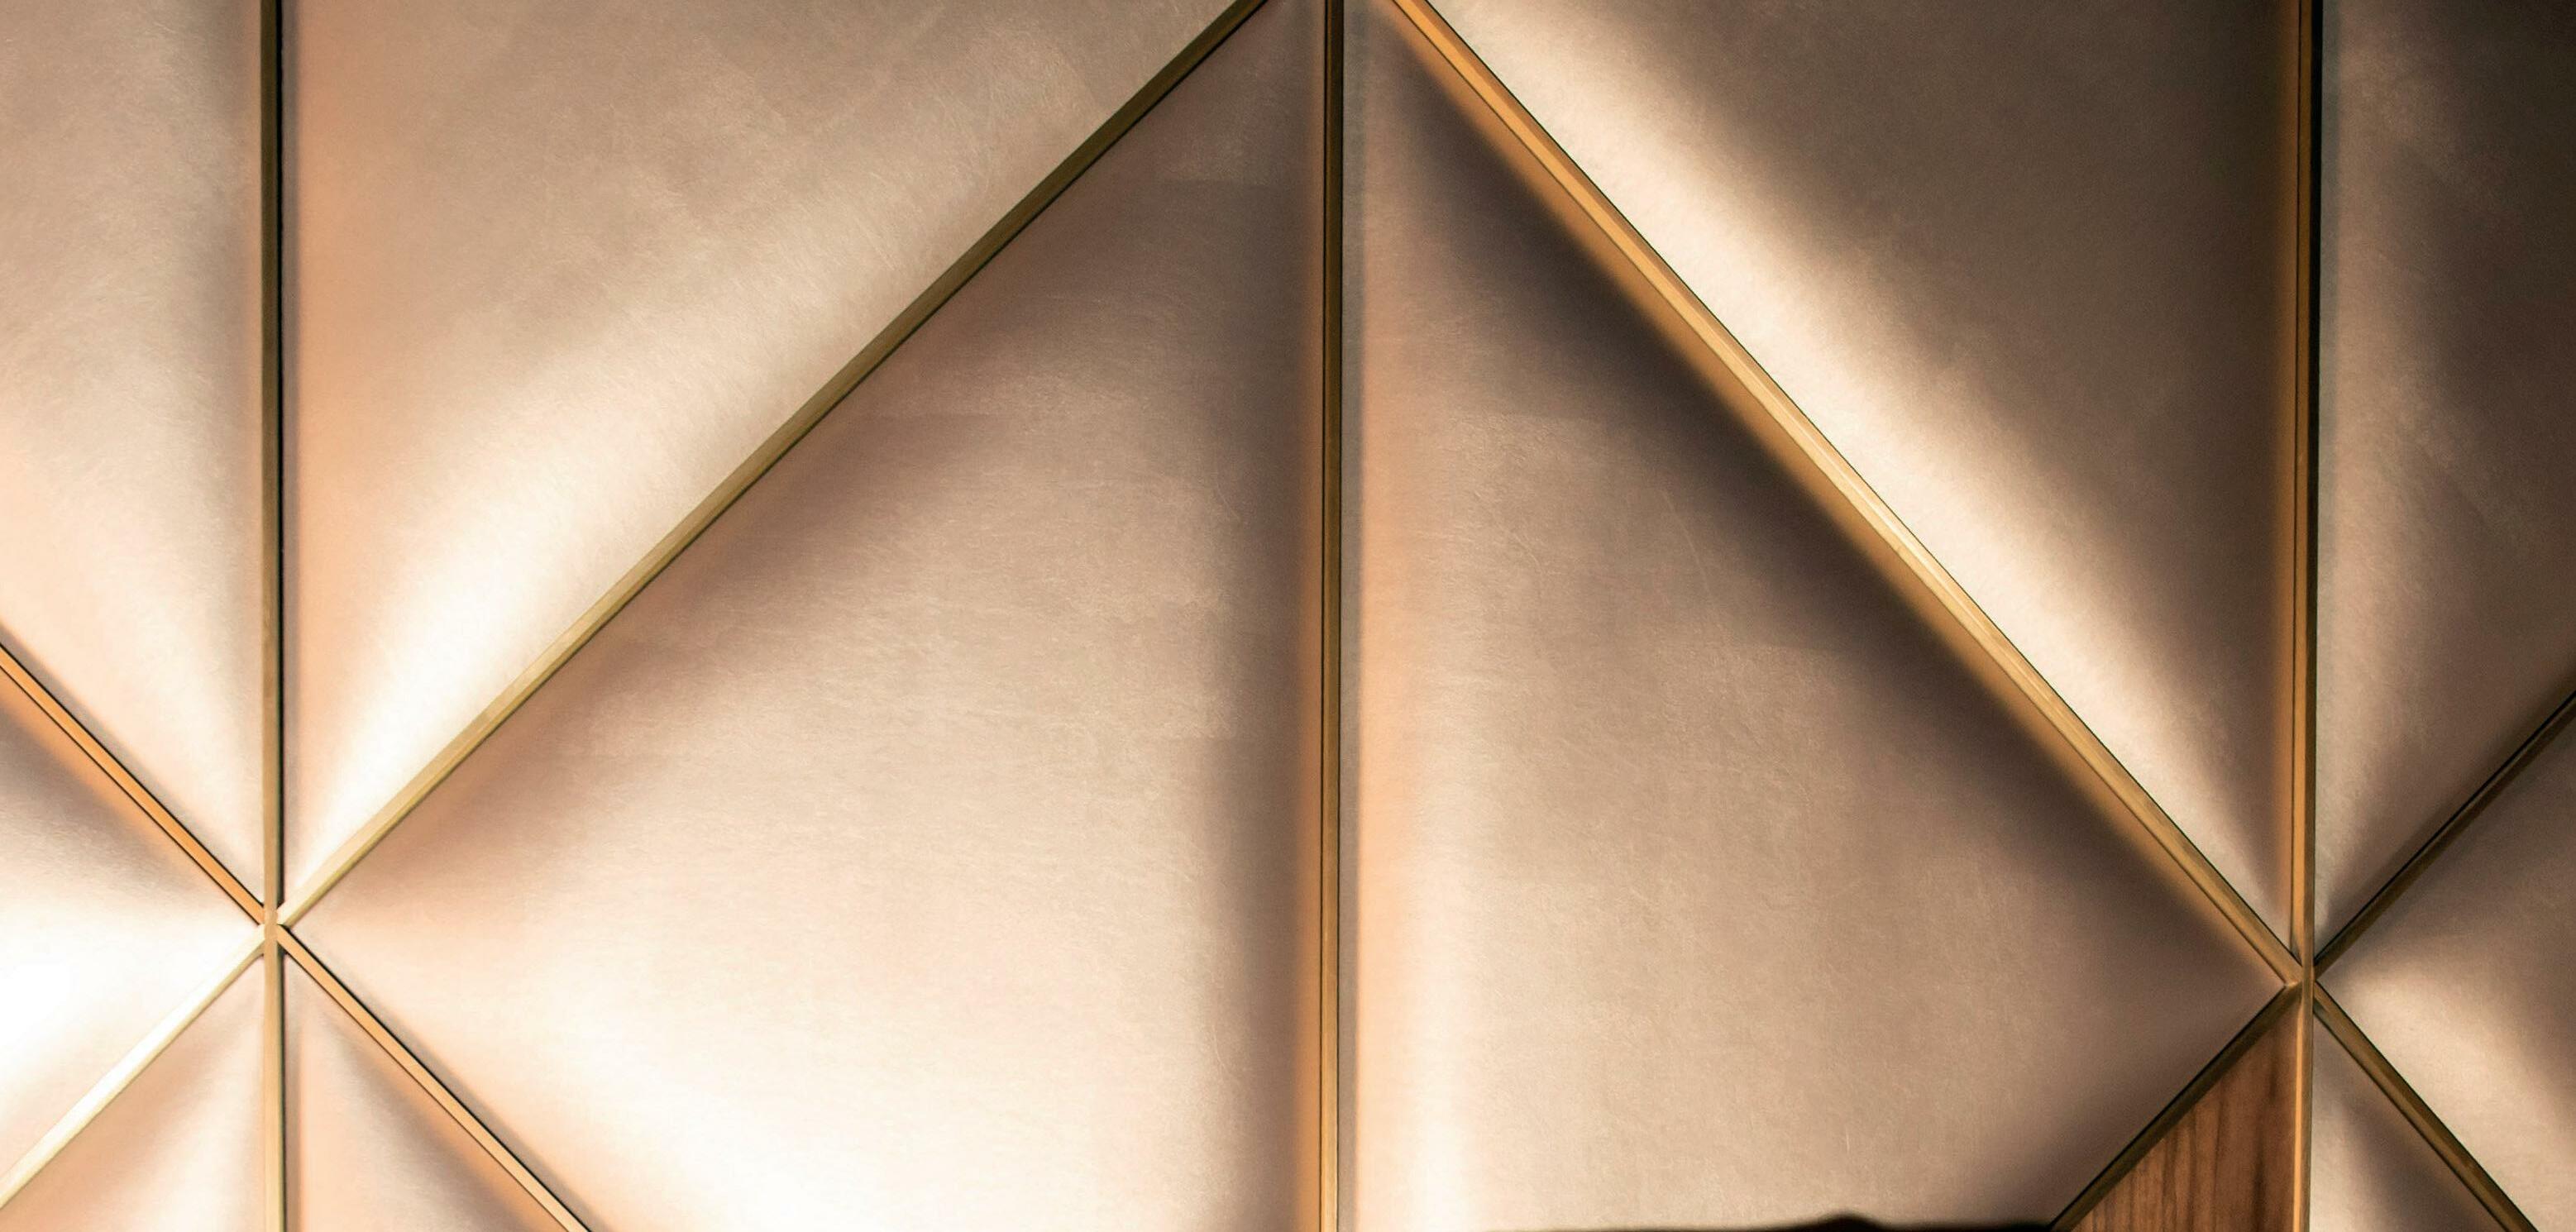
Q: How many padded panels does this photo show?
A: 11